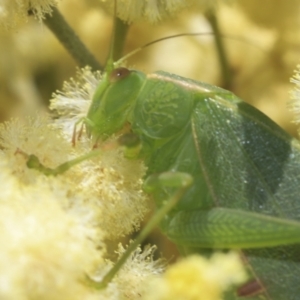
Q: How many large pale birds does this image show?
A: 0